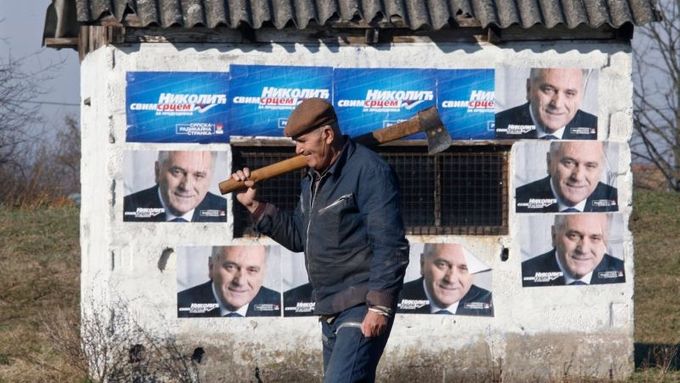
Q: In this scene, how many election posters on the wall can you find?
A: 11